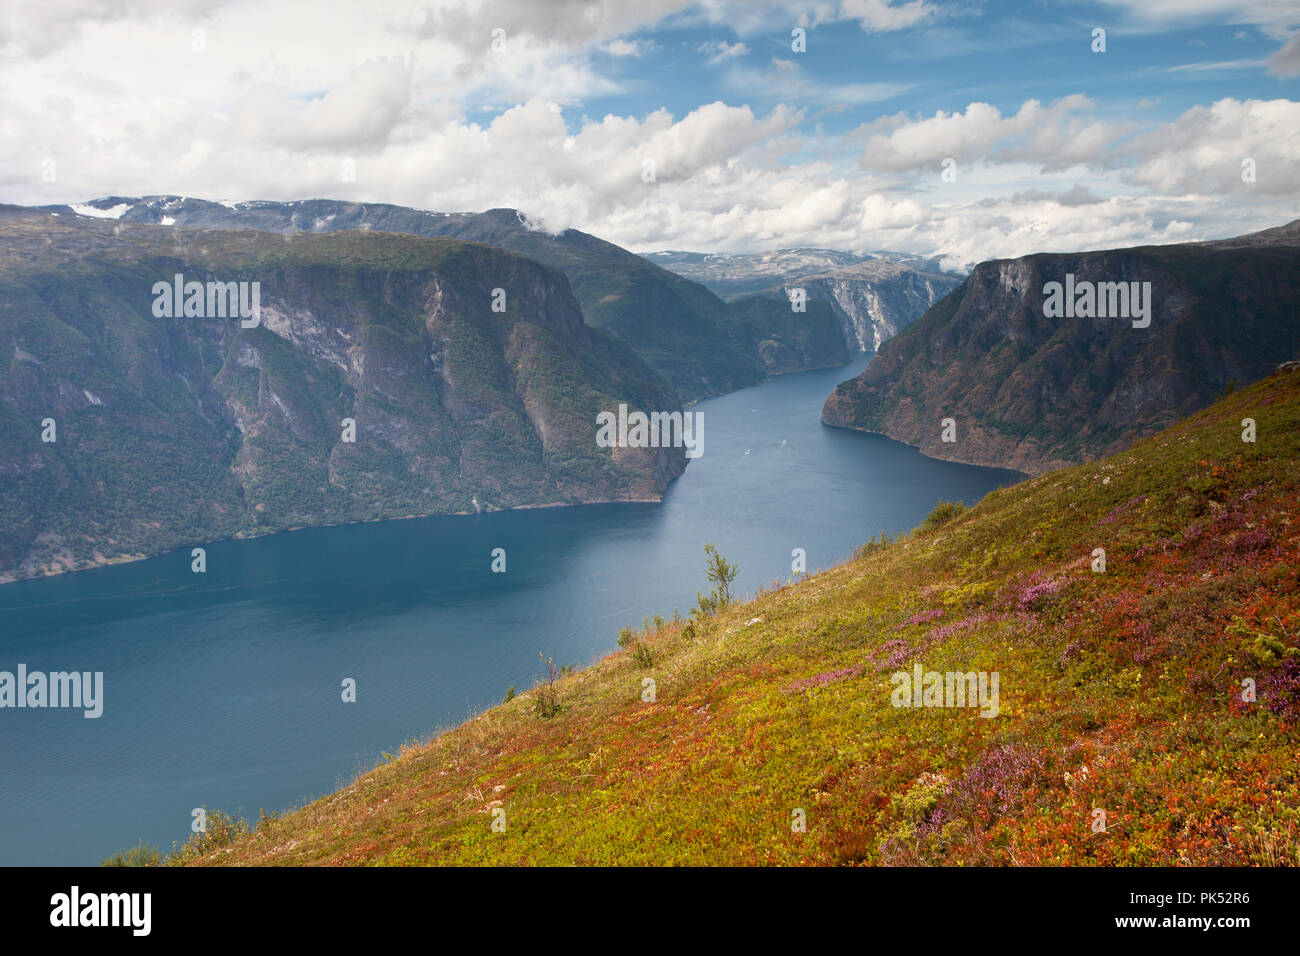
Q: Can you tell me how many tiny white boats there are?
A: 3